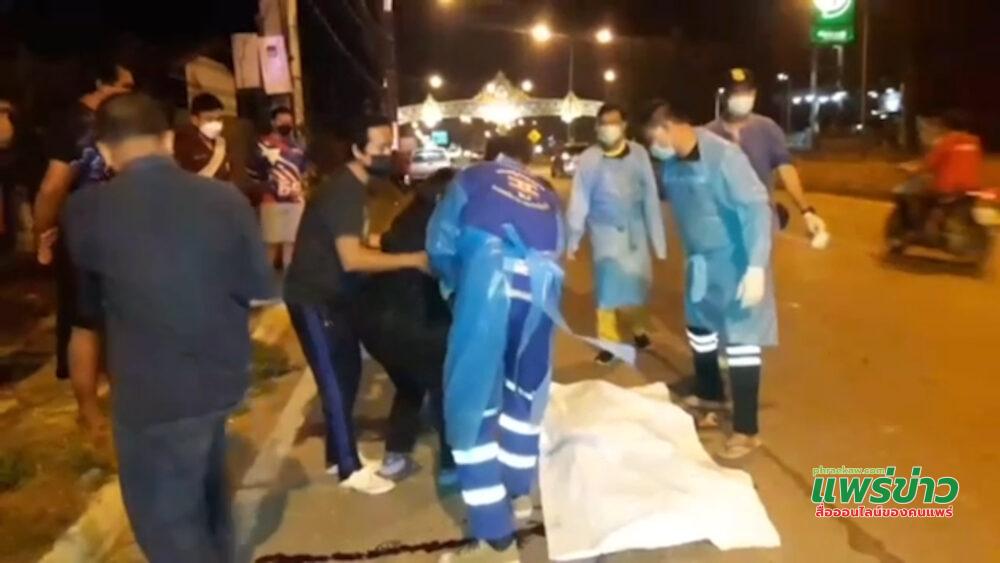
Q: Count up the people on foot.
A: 11